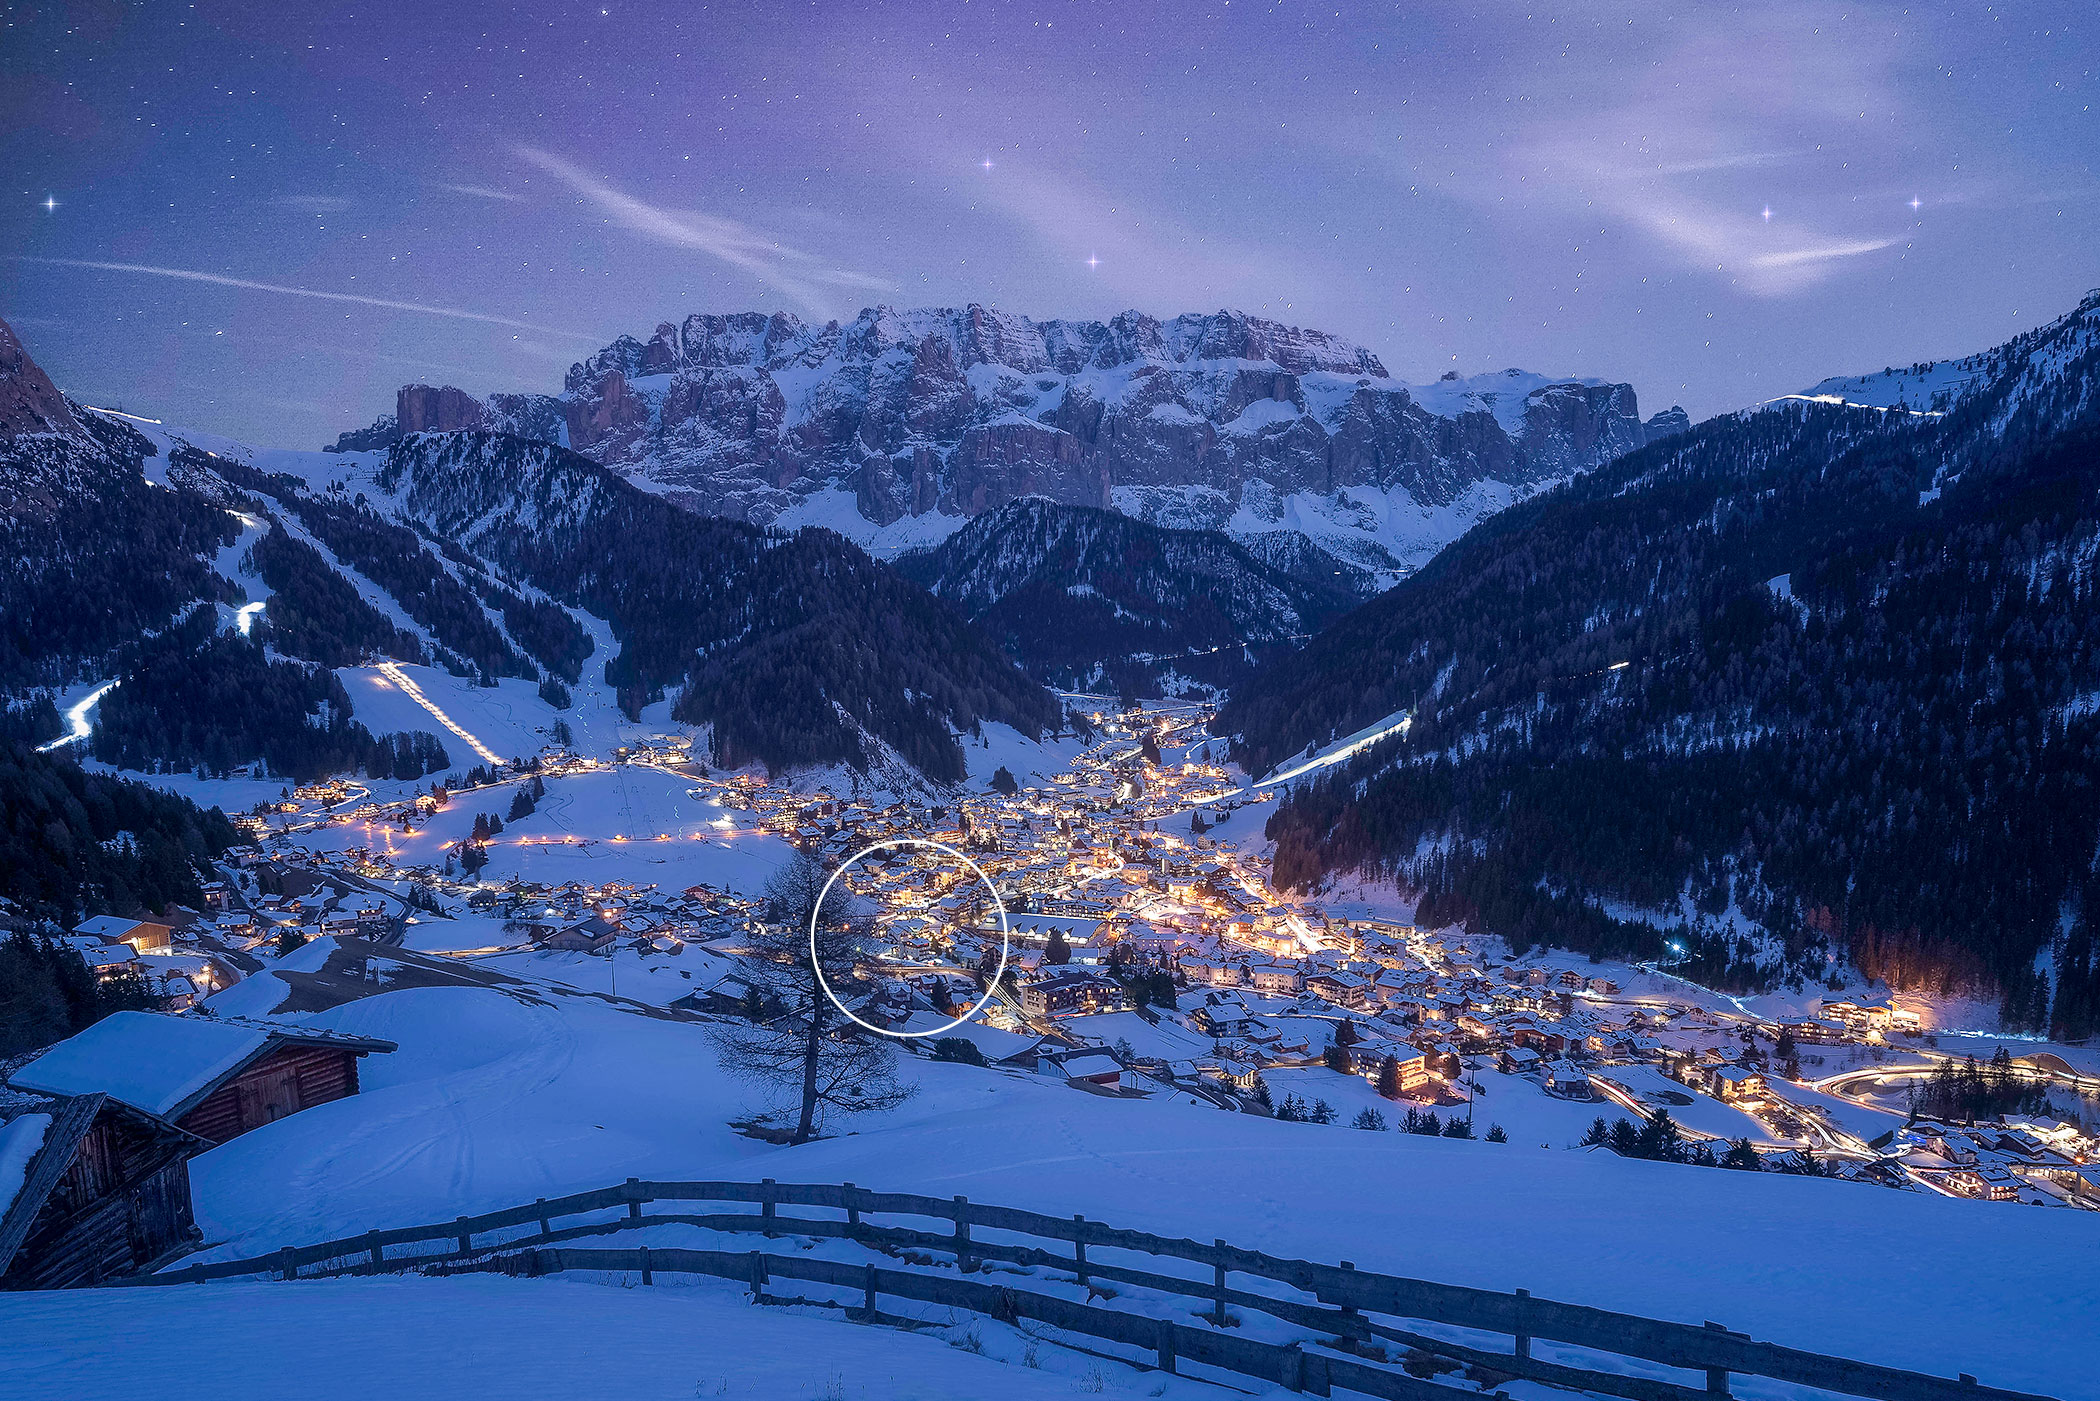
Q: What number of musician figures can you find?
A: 0